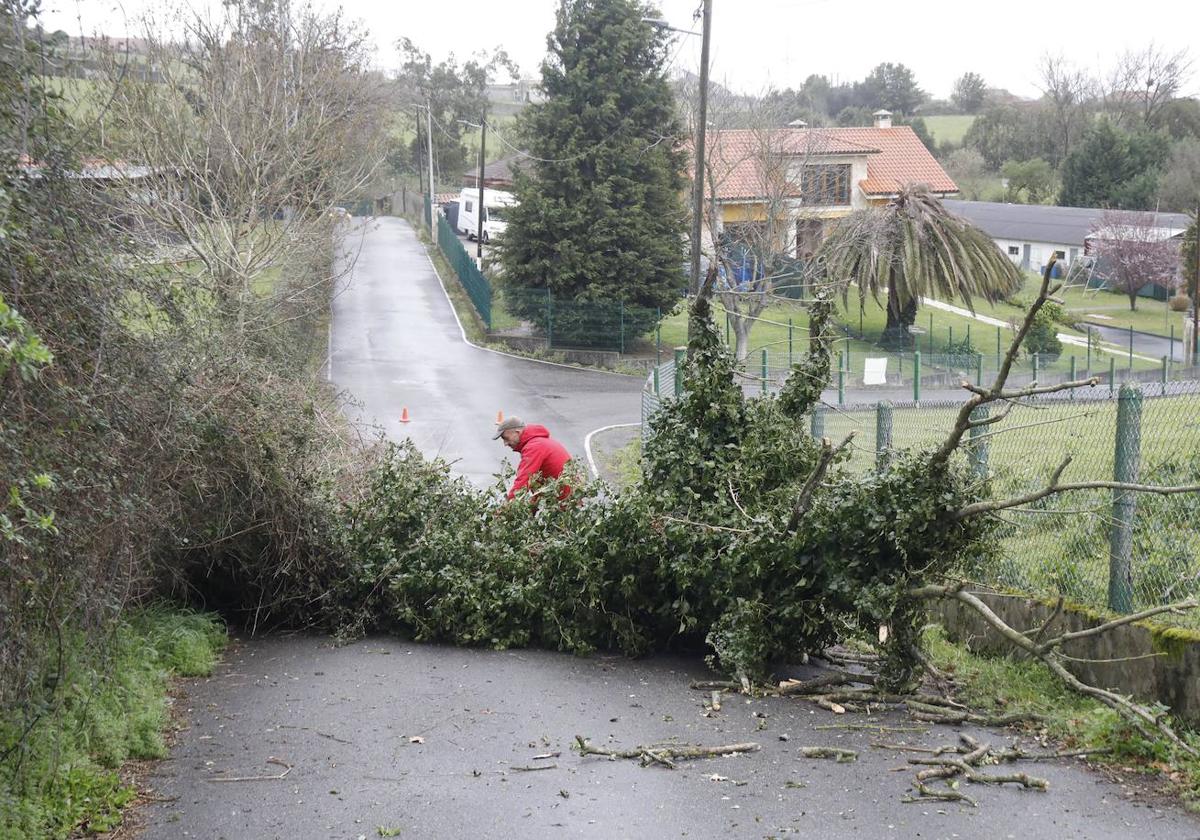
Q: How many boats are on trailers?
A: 0